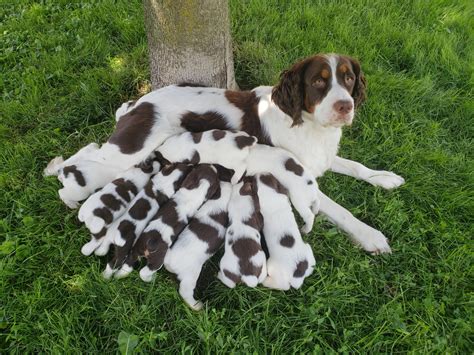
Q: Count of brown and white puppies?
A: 9